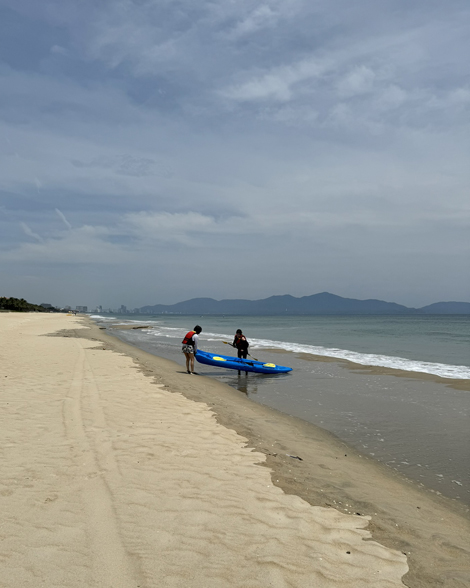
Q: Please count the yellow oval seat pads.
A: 2